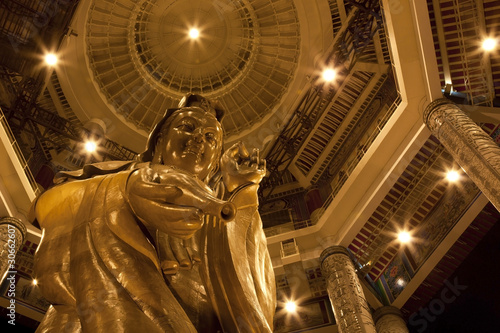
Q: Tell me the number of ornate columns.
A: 4